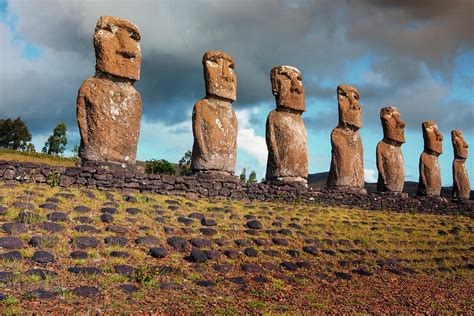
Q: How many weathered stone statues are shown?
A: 7